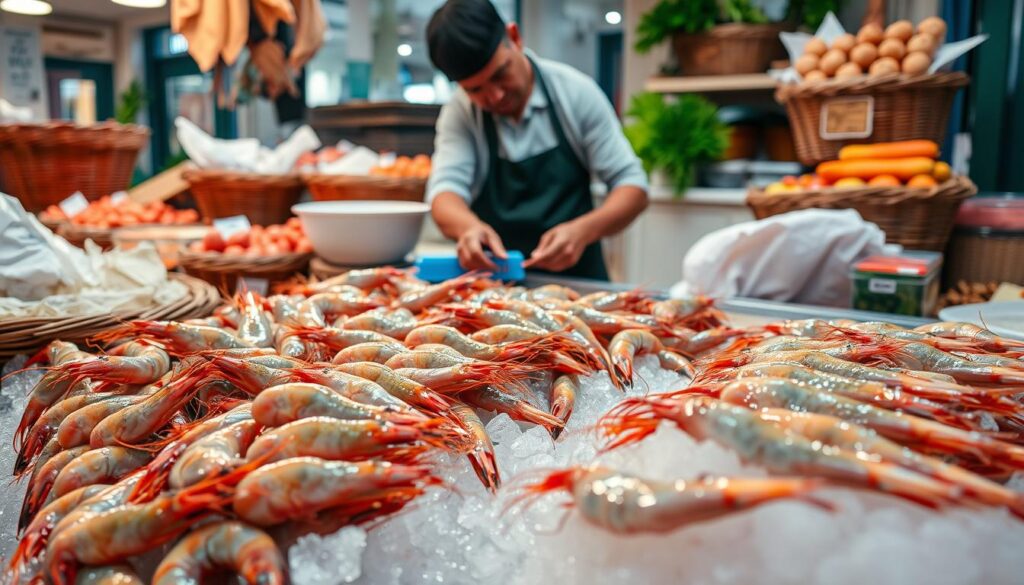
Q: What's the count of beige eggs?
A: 14